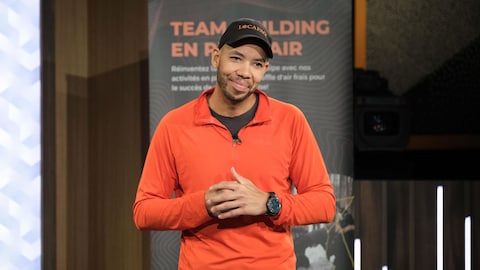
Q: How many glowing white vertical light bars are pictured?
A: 4